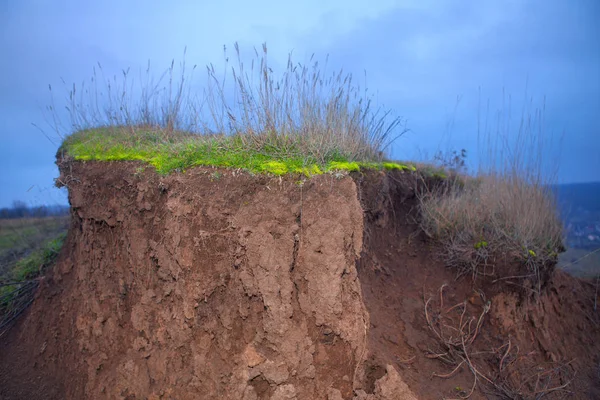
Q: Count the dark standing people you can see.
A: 0